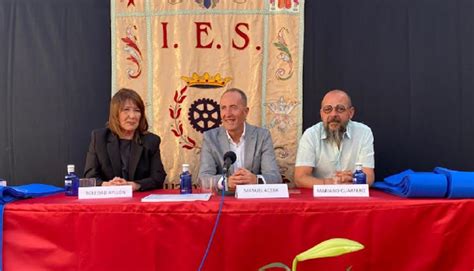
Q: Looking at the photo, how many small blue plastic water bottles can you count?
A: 3